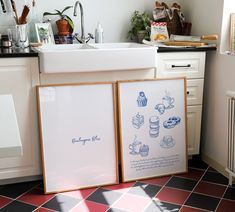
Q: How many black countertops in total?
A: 2